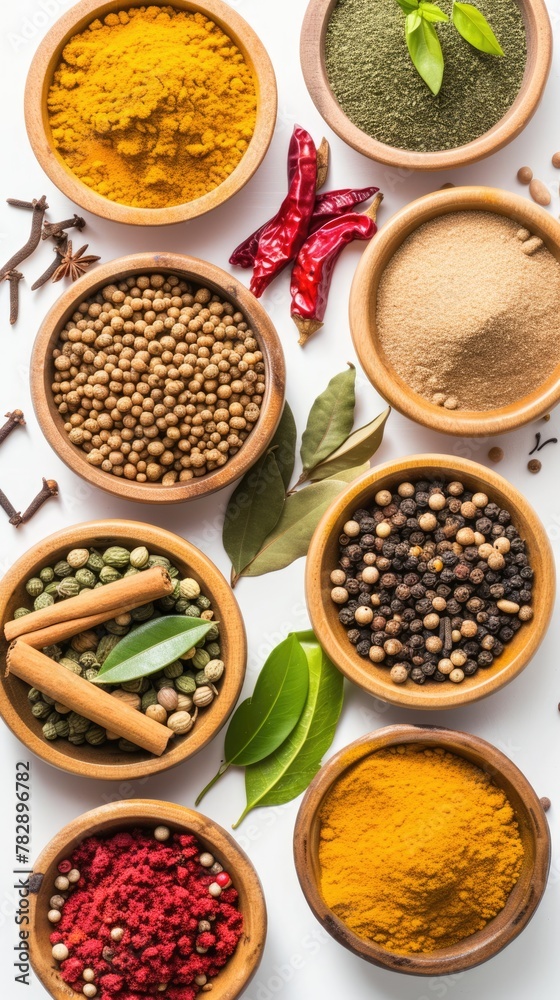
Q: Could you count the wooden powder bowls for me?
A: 5